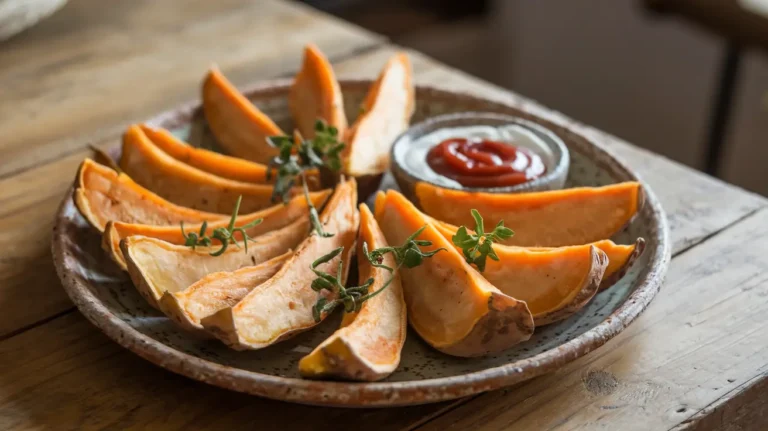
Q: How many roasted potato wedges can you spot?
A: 15